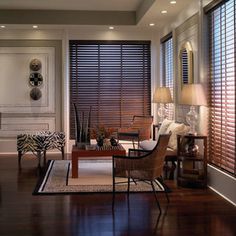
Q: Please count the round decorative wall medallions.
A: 3